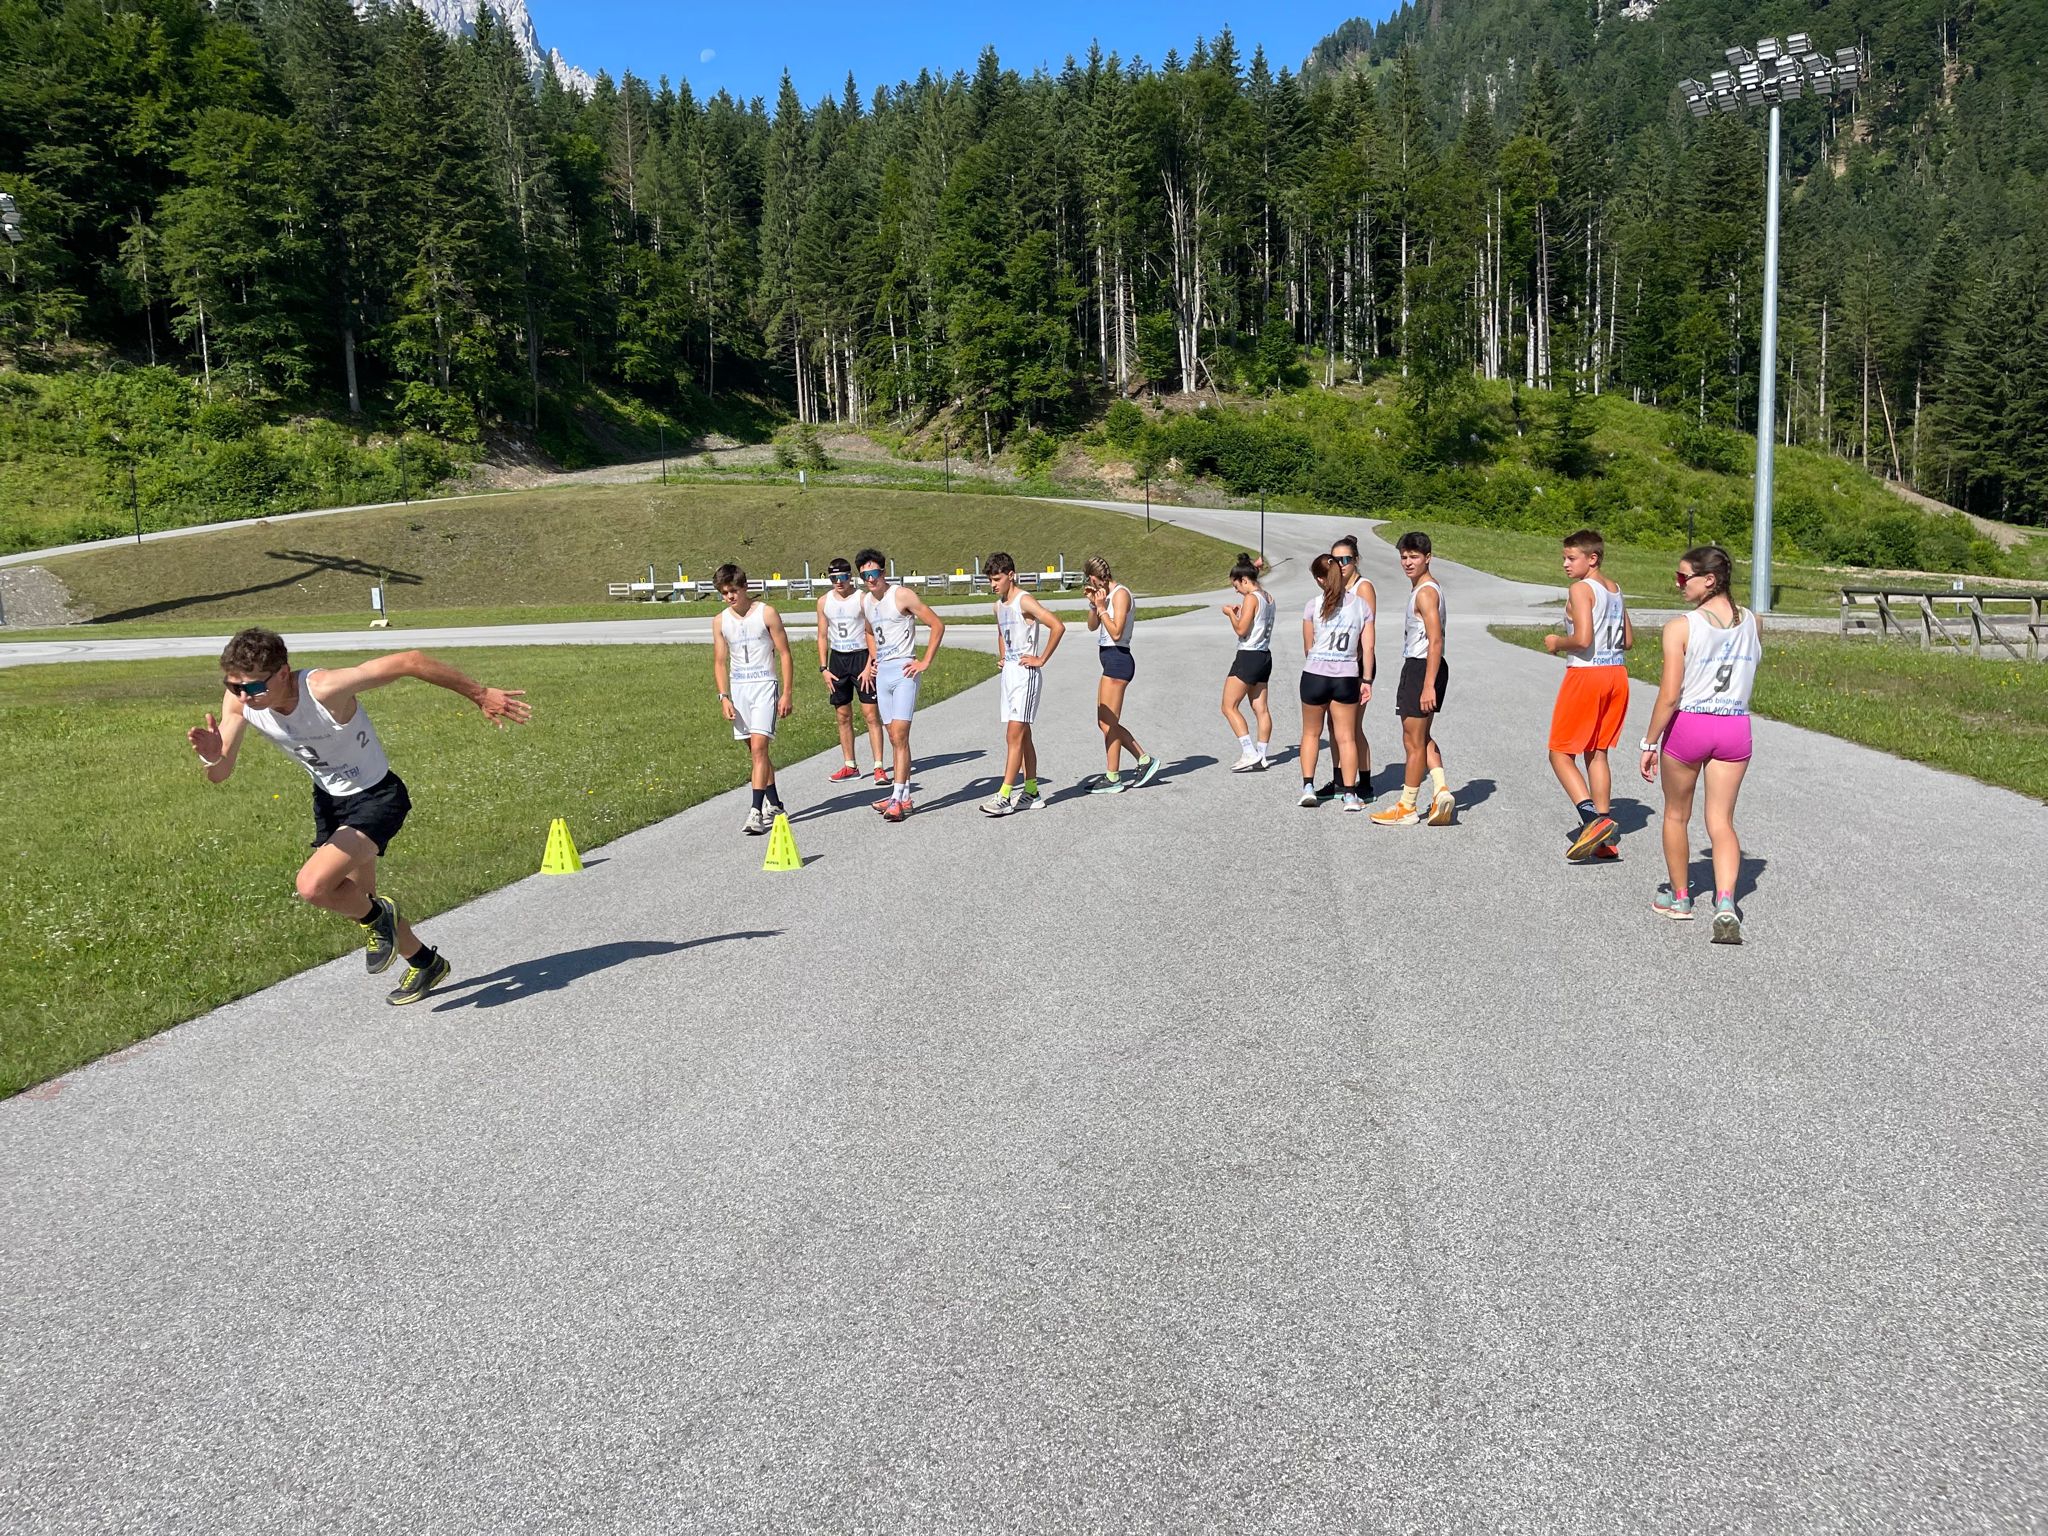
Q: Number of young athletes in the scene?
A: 12